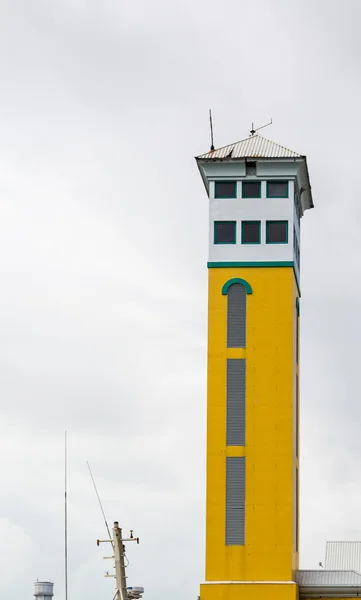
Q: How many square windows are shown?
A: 6